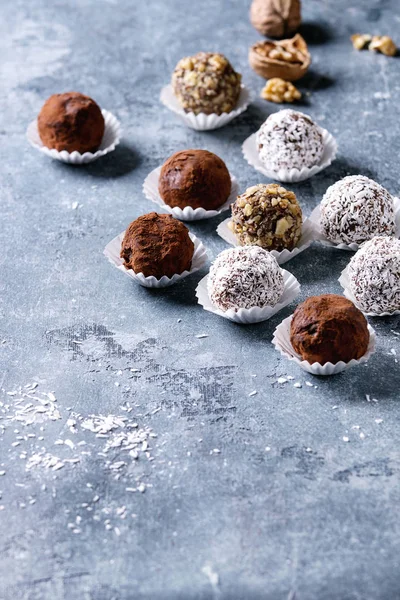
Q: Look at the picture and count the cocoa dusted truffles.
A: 4